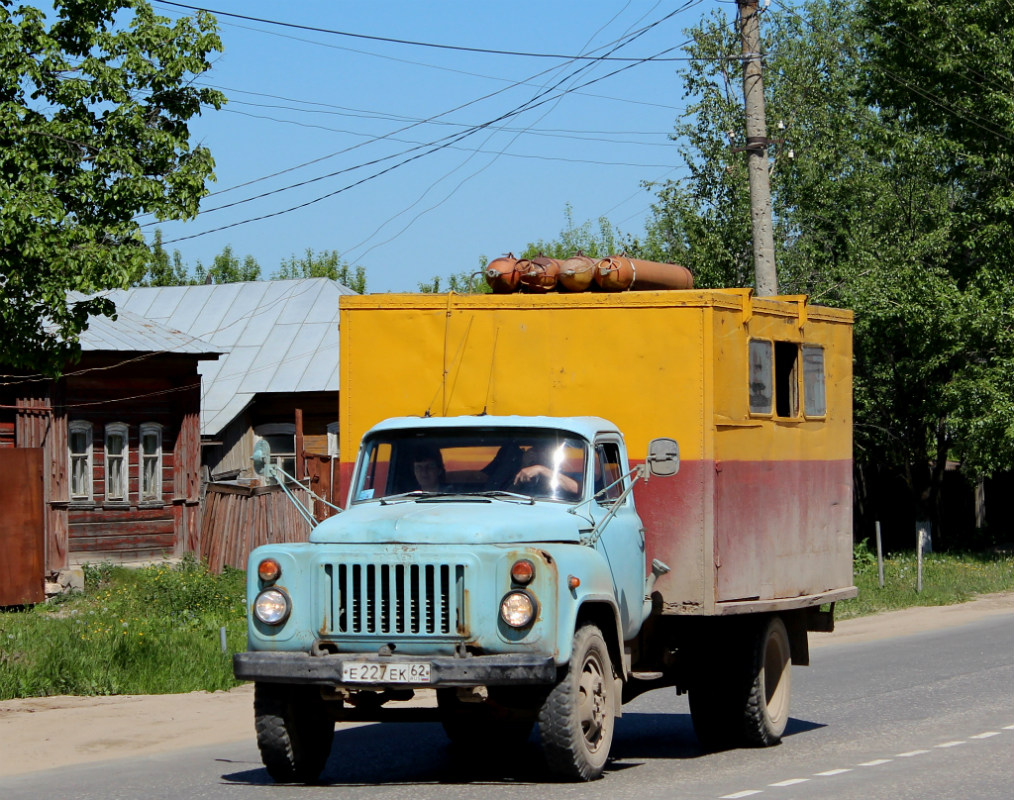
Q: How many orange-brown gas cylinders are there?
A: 4